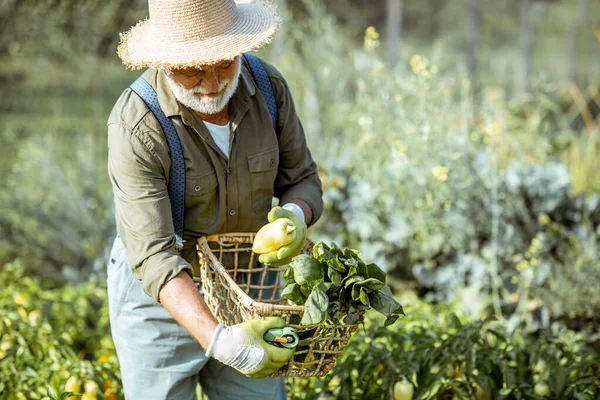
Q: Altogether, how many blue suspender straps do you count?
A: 2